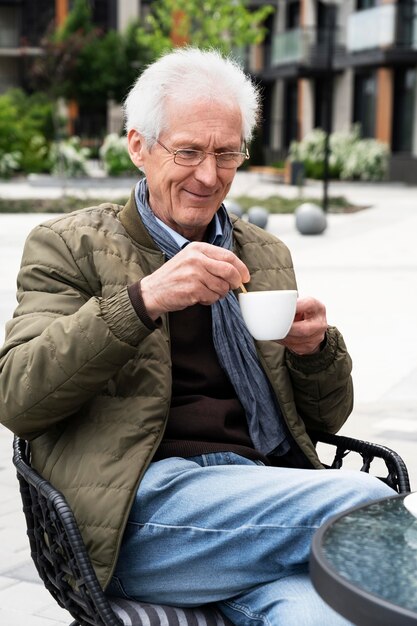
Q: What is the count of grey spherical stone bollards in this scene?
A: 3